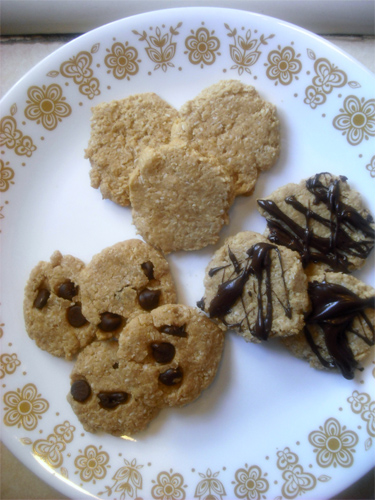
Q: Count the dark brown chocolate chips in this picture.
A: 11